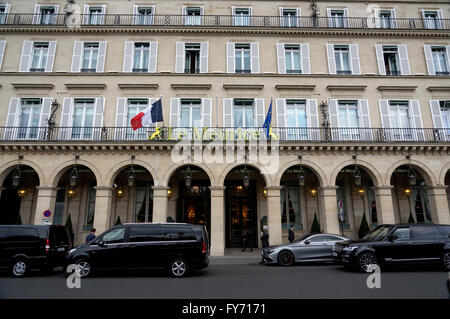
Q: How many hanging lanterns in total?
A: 8